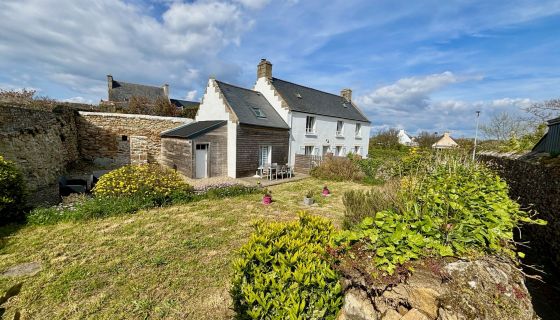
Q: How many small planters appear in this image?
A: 3